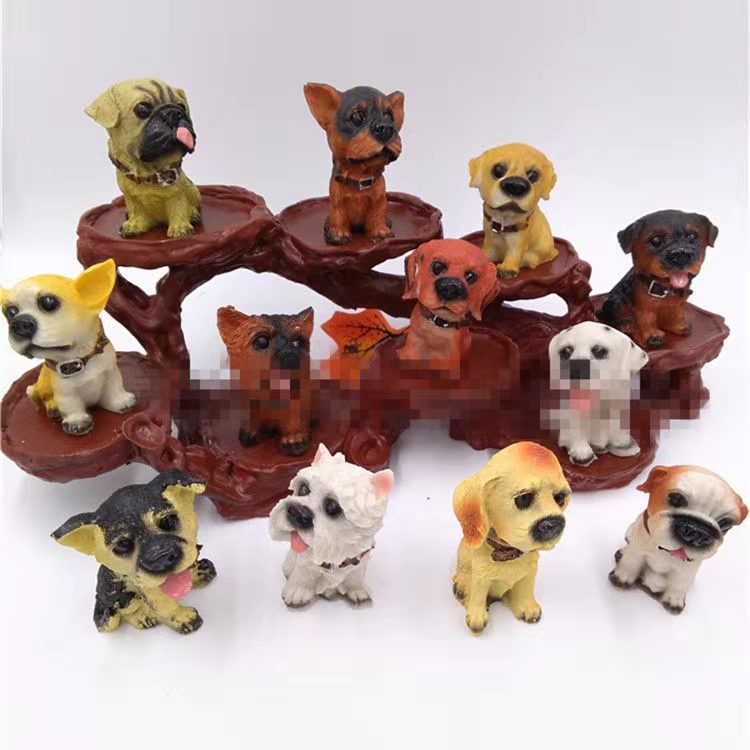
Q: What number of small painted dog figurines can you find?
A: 12